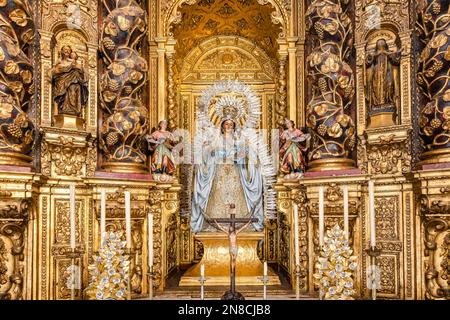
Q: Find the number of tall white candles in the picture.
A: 8